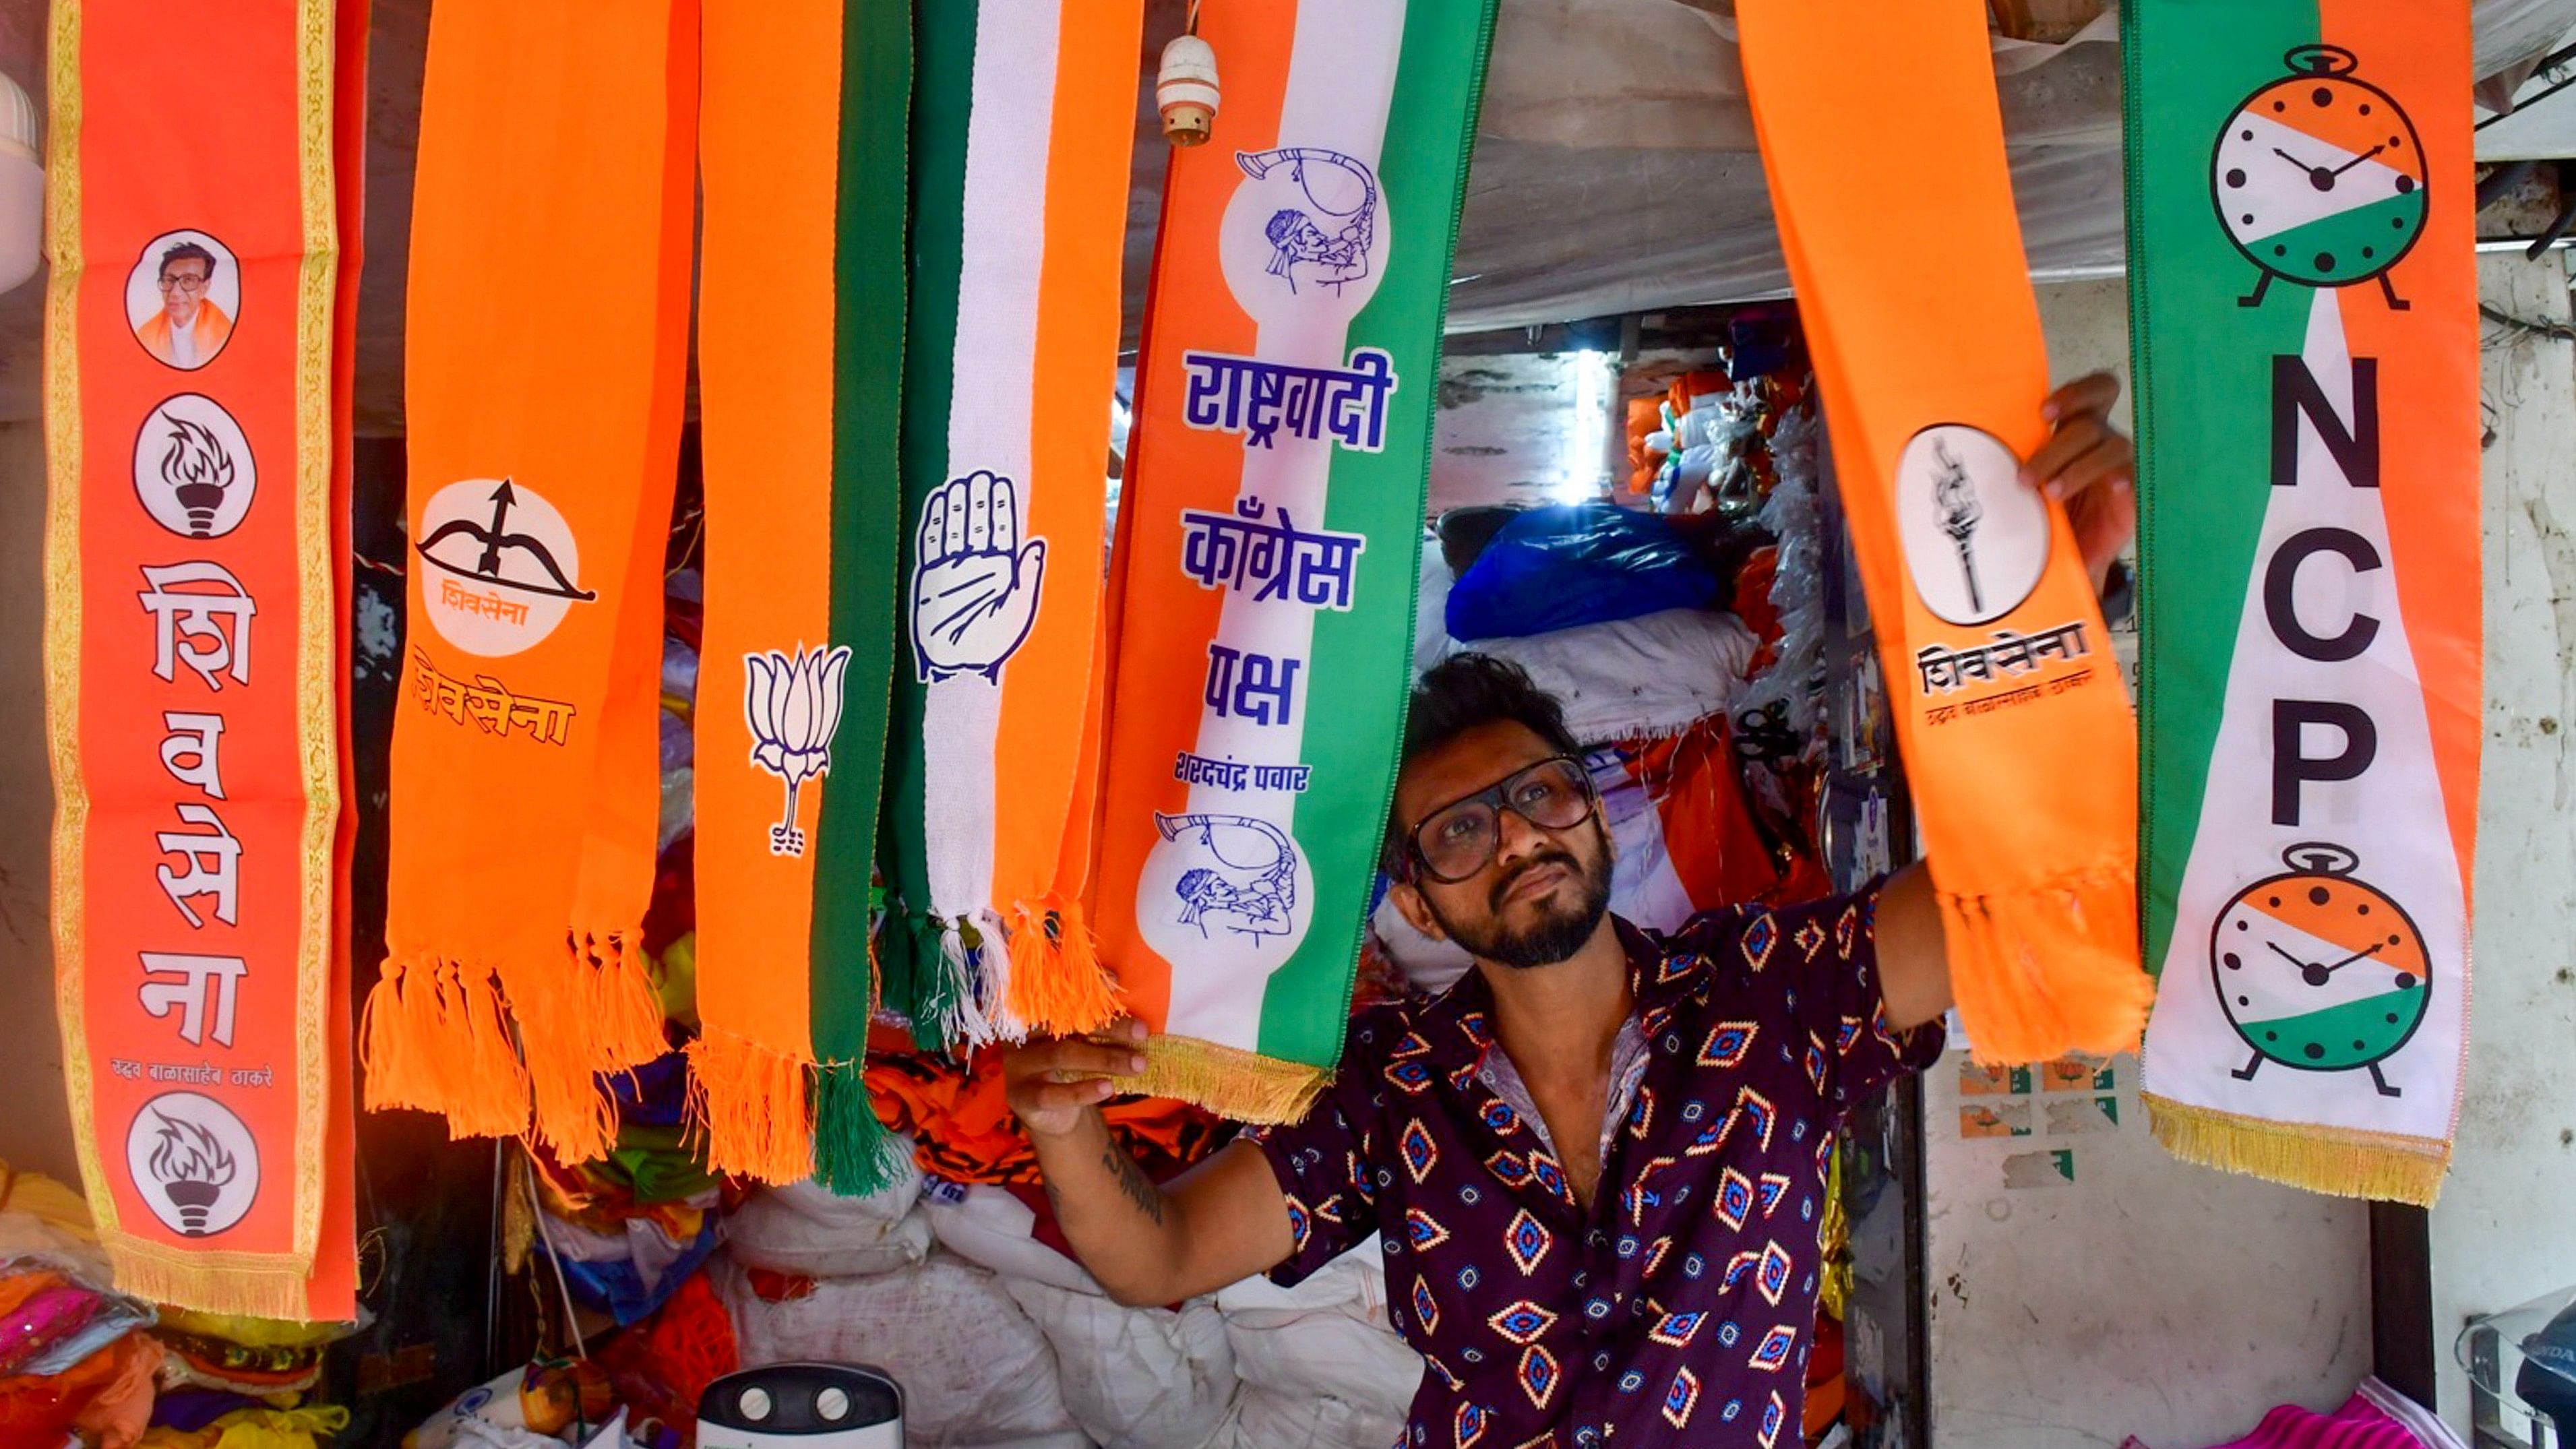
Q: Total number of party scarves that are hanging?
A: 7